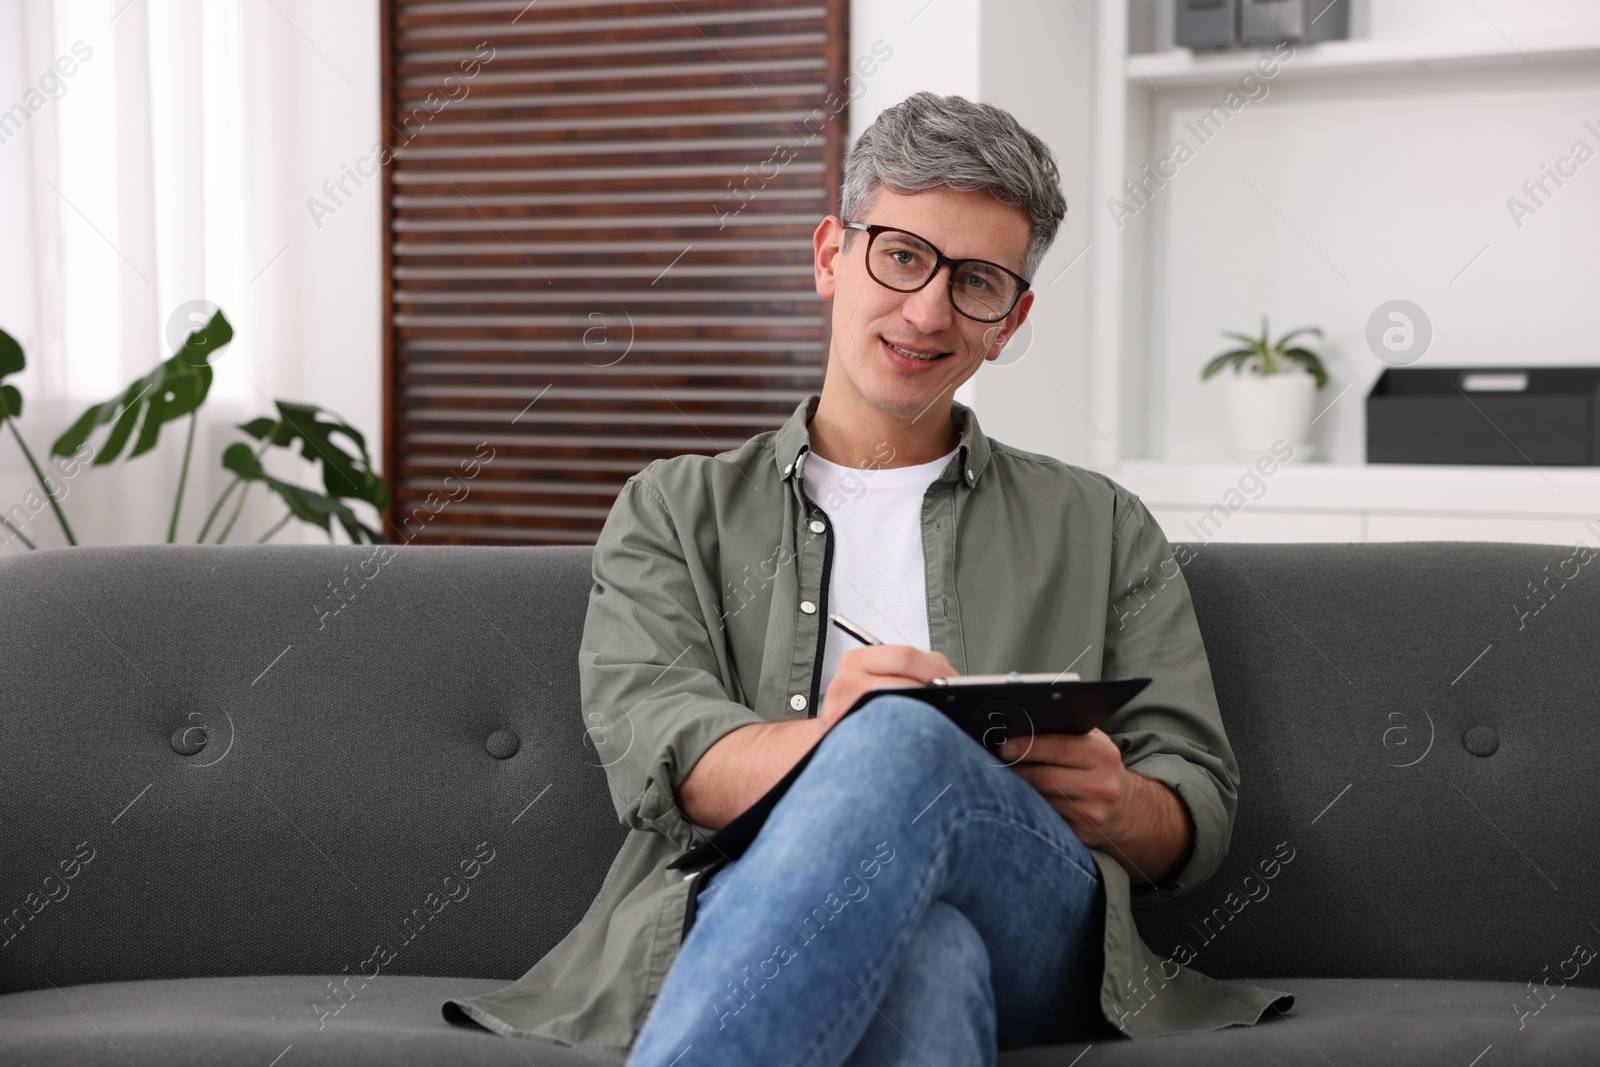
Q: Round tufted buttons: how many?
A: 3